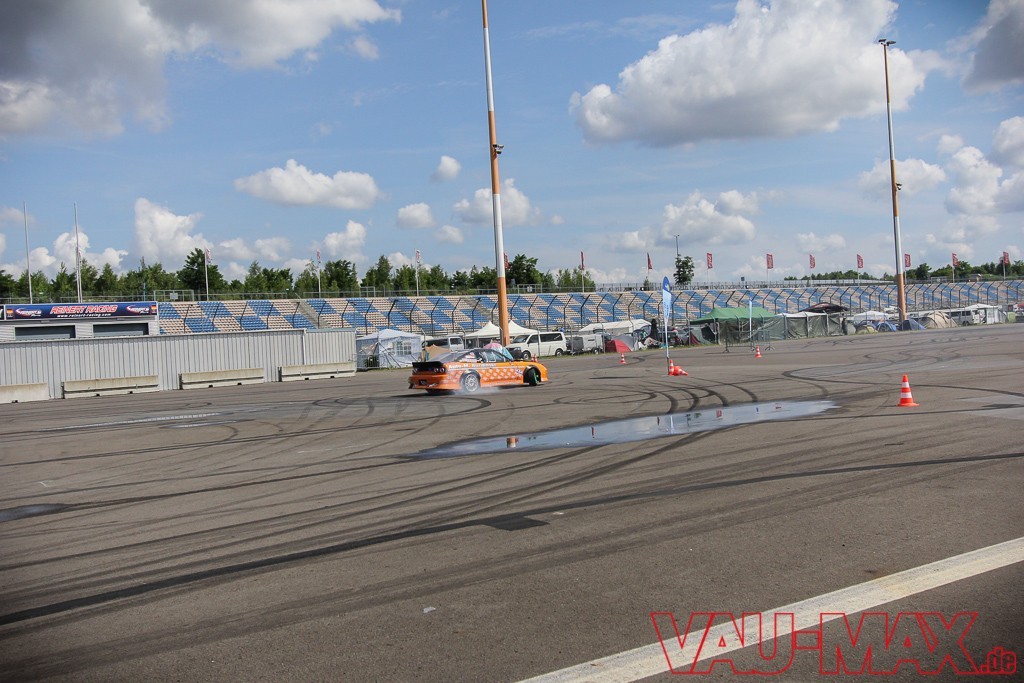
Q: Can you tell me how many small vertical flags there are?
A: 13